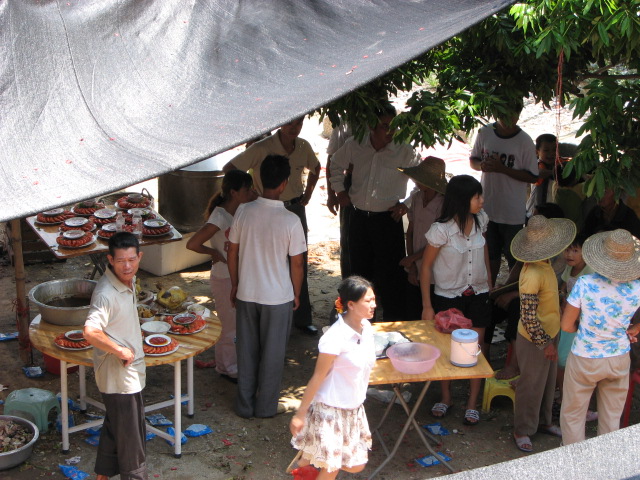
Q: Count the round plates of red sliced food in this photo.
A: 12